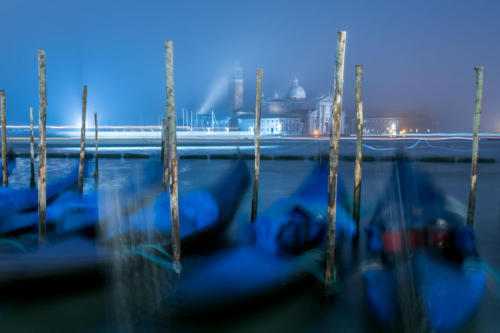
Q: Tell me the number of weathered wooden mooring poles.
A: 11